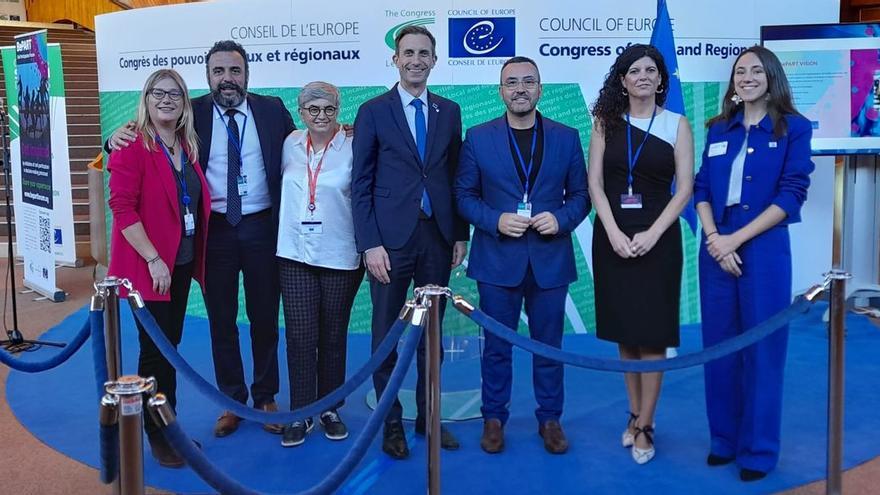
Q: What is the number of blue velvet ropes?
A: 5